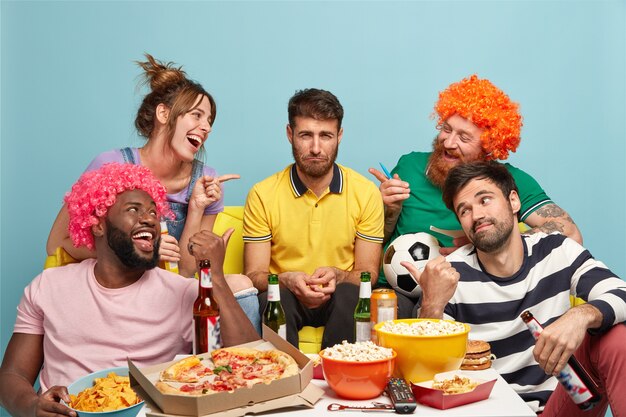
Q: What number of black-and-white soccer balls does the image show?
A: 1